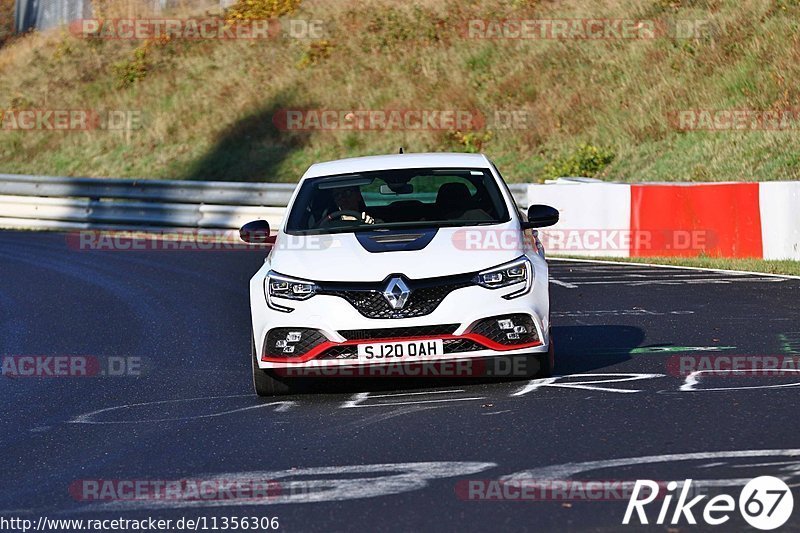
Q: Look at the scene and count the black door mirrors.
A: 2